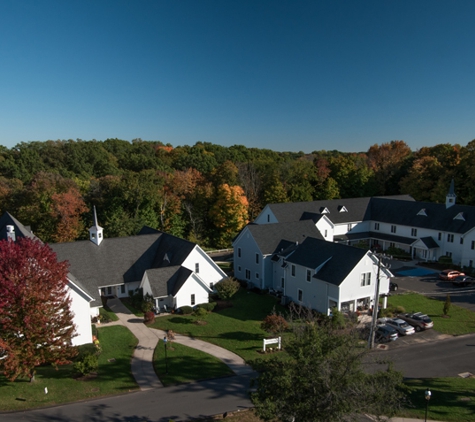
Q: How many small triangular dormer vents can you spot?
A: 5